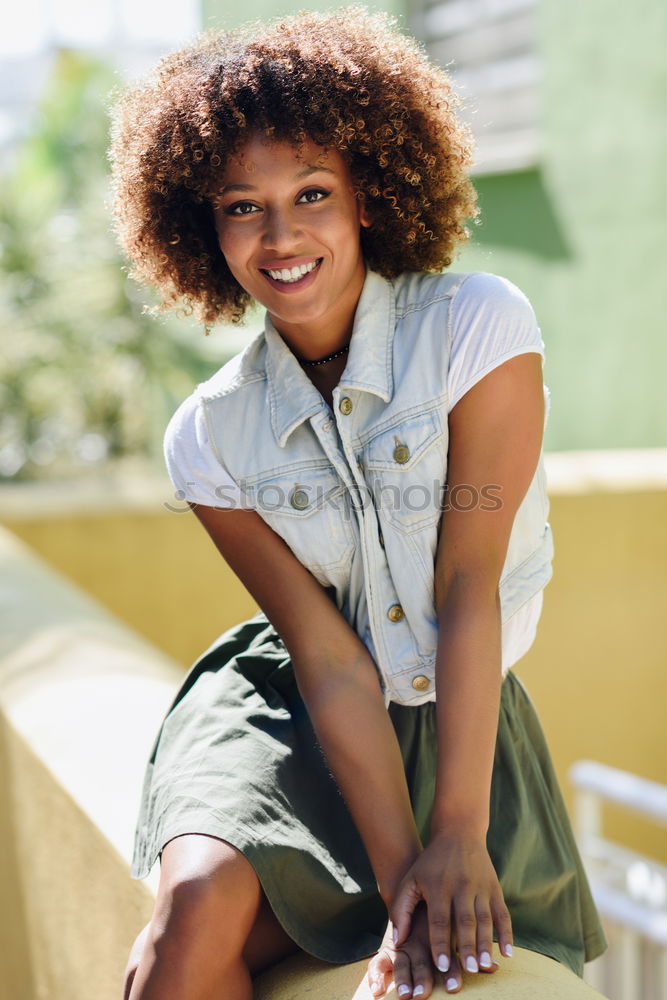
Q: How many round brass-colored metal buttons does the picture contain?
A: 5